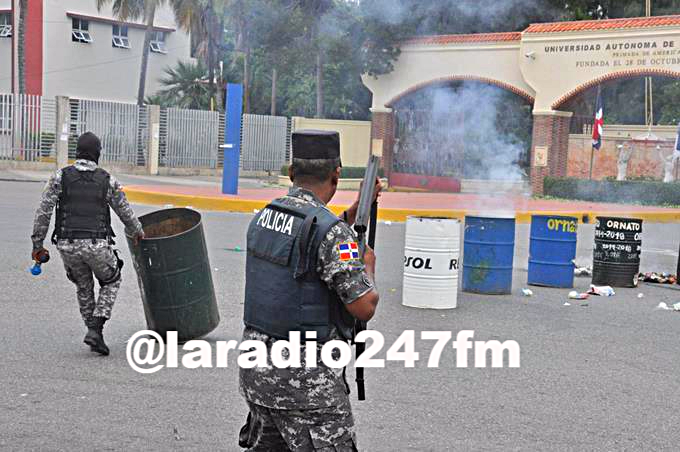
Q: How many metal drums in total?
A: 5